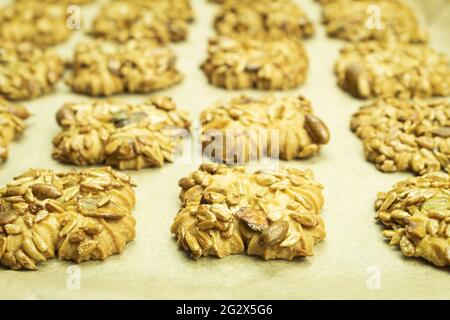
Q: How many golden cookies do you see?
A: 15